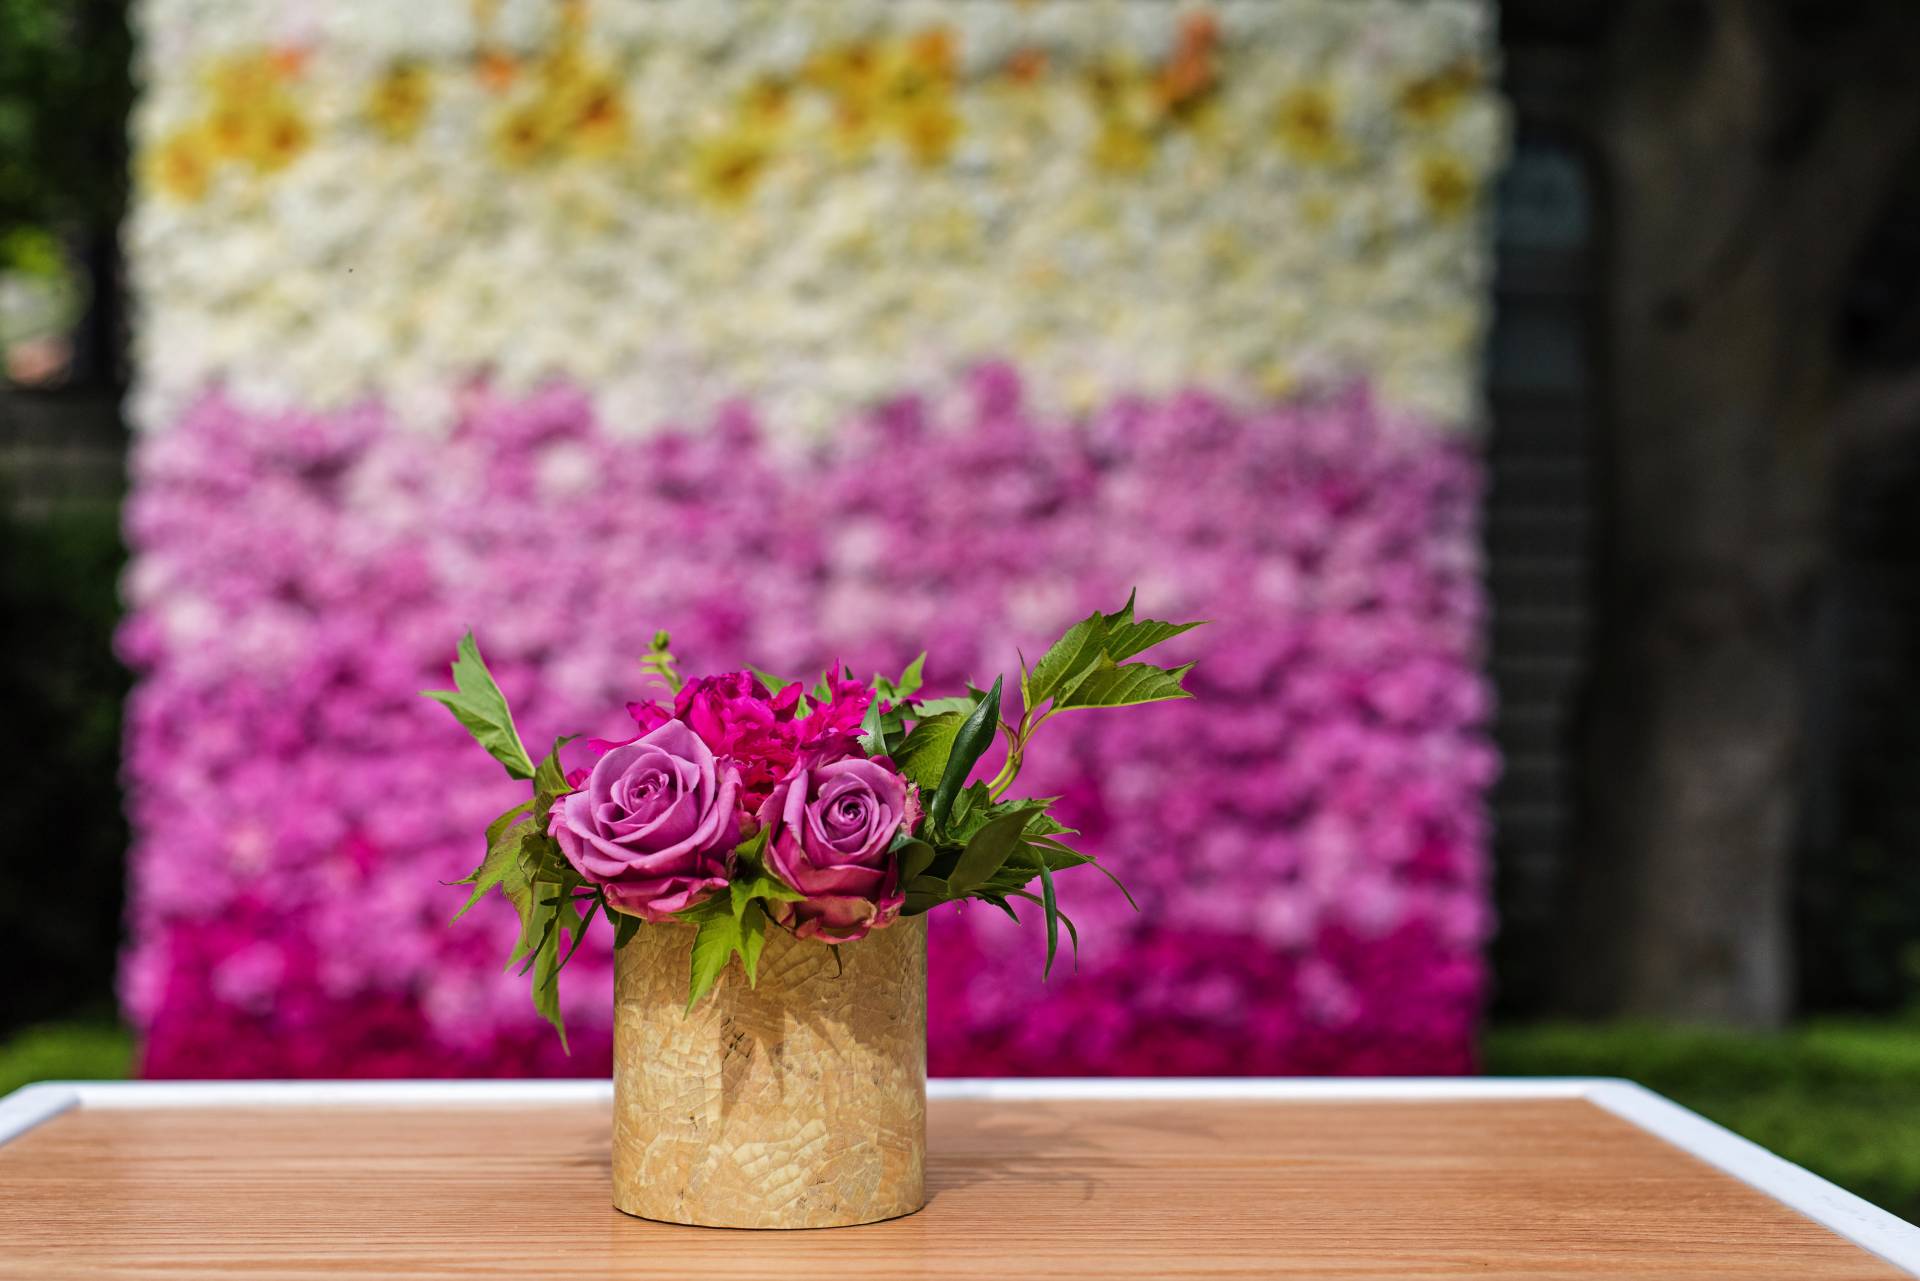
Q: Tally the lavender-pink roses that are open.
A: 2